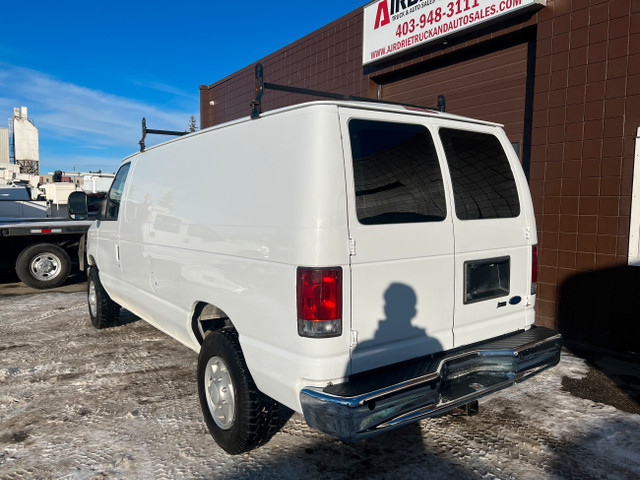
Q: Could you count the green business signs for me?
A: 0